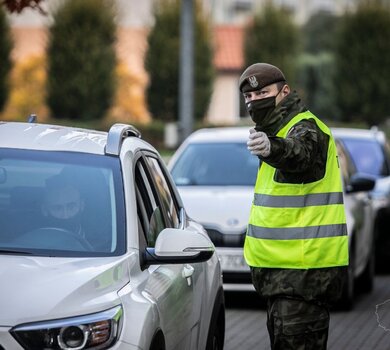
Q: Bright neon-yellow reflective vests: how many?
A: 1